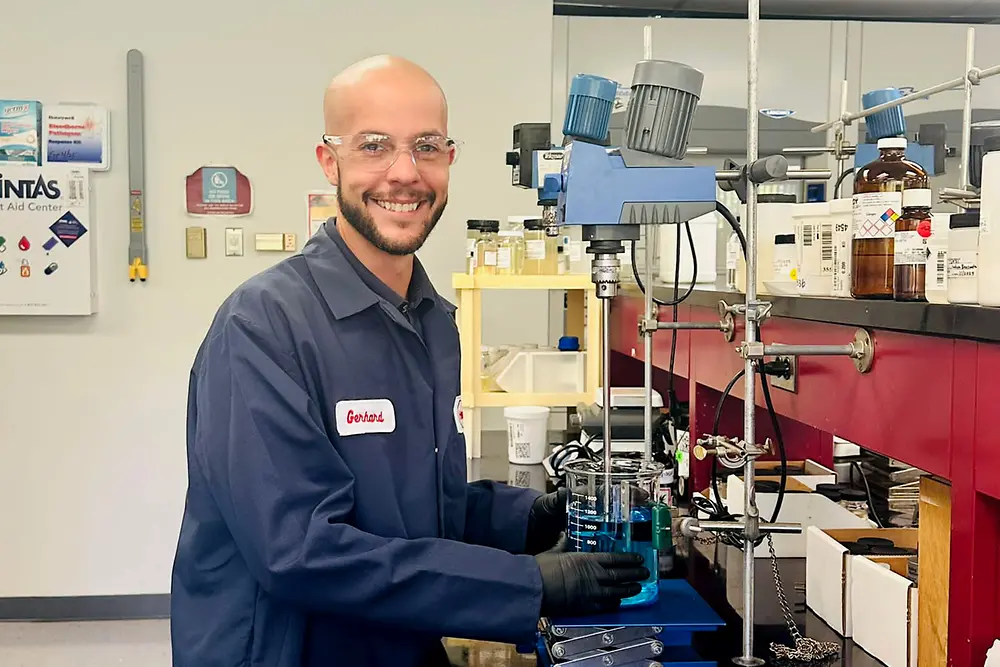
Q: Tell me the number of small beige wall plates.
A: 3